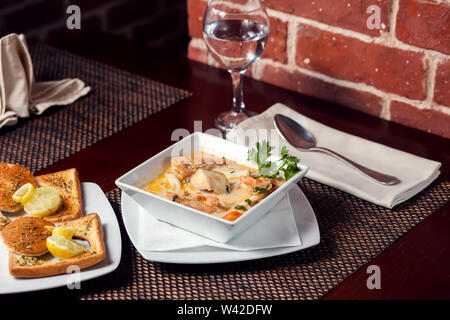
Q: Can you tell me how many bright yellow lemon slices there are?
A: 4